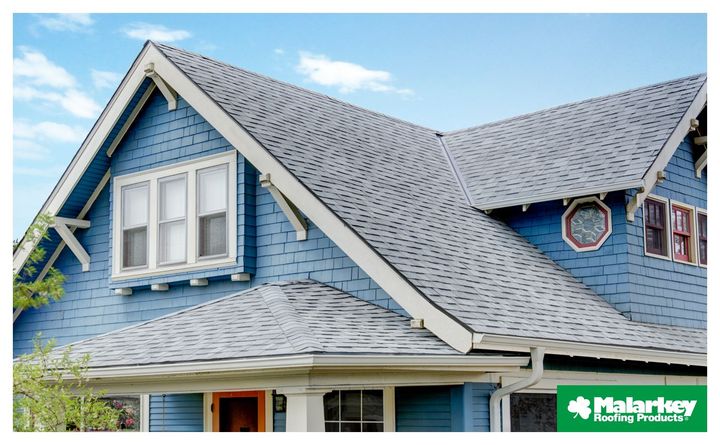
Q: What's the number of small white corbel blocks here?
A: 4